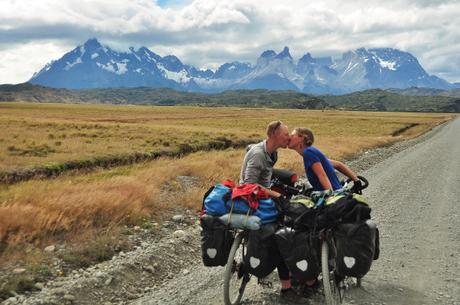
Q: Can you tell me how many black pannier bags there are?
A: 4